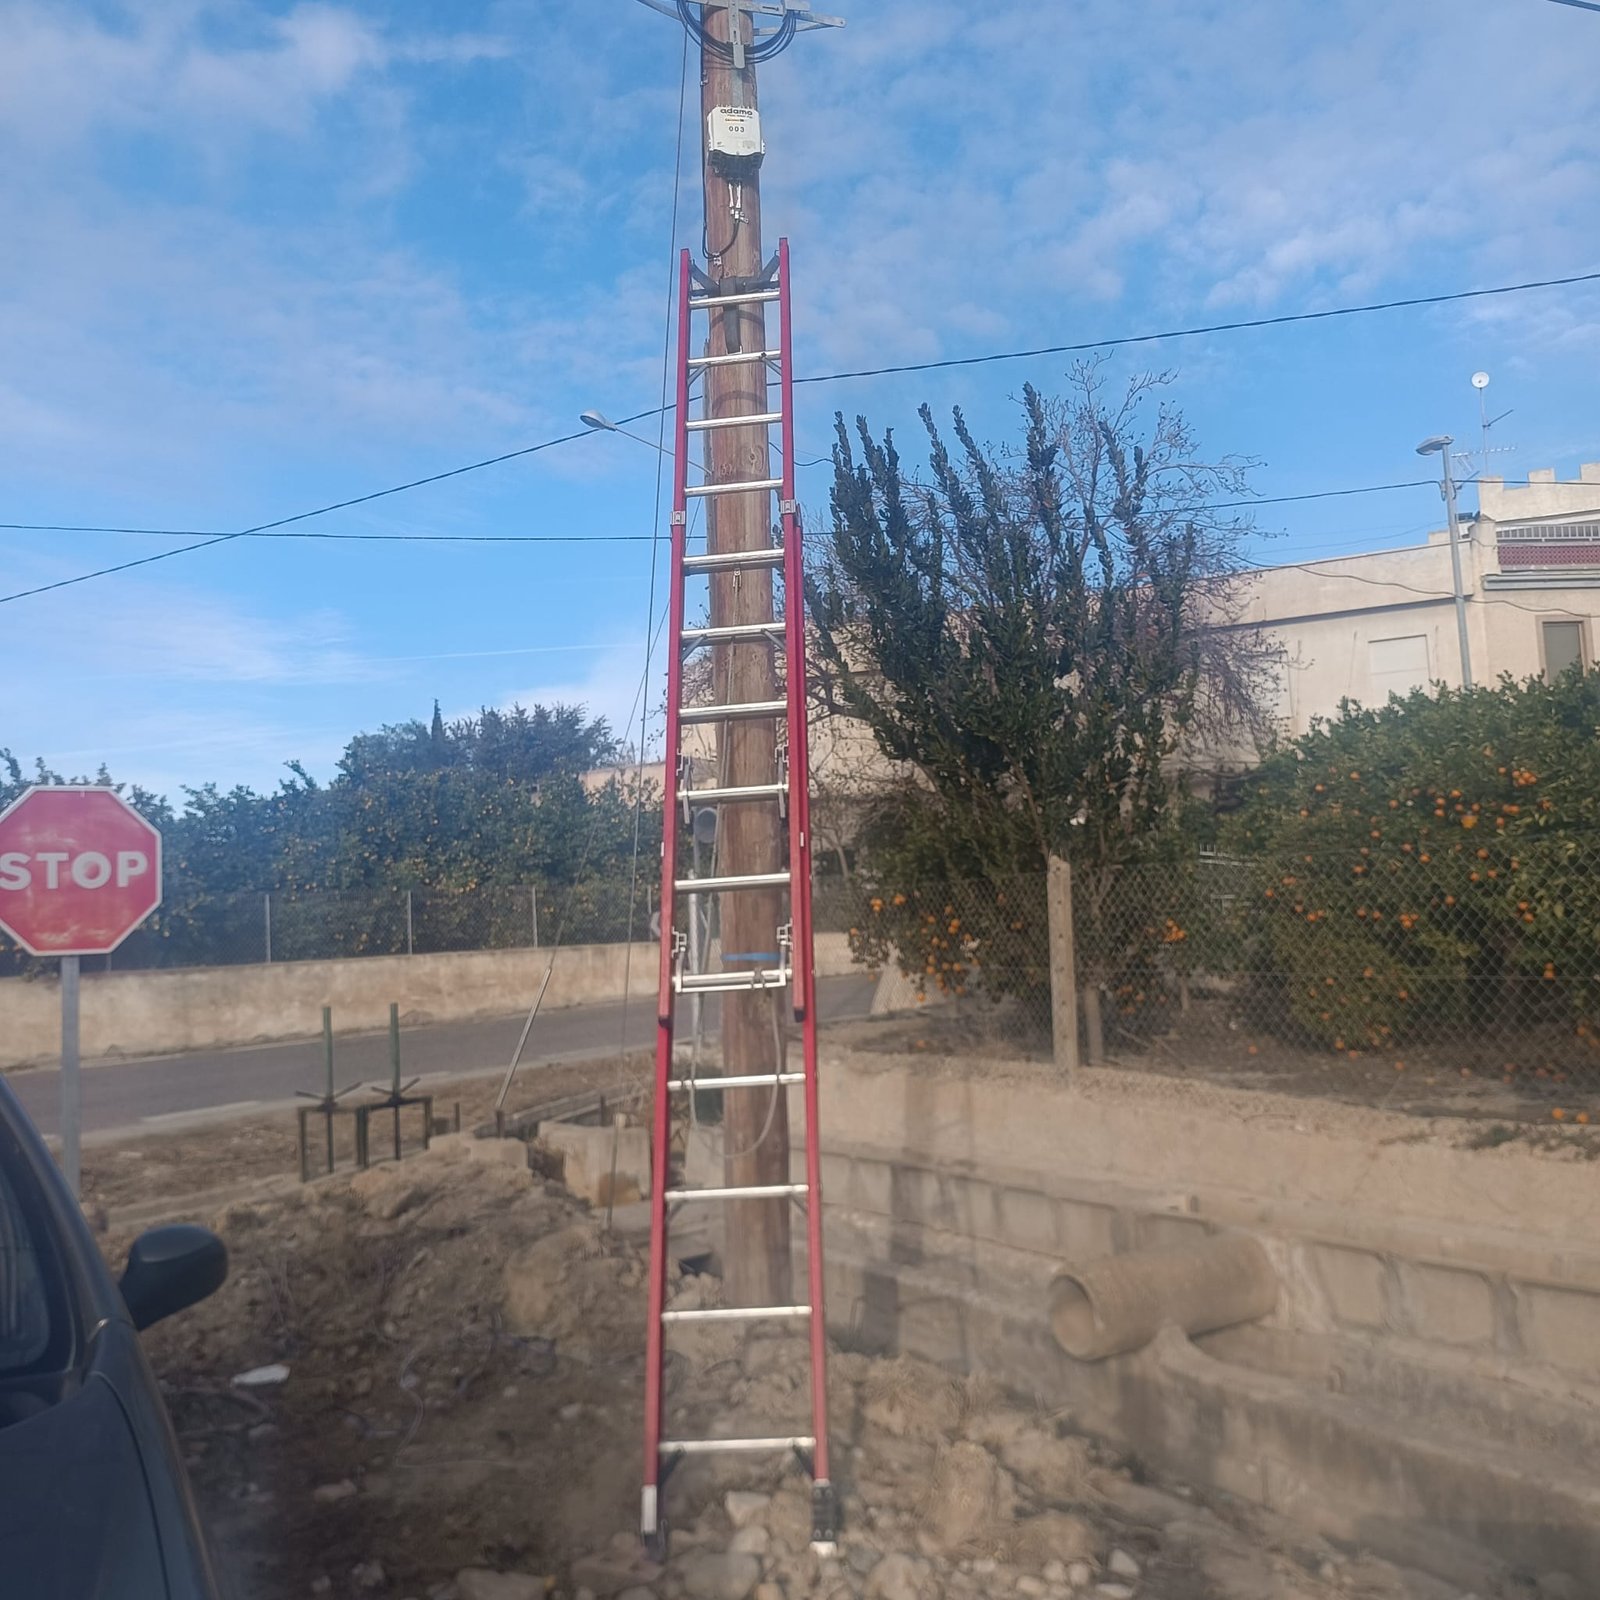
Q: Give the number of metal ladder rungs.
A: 14